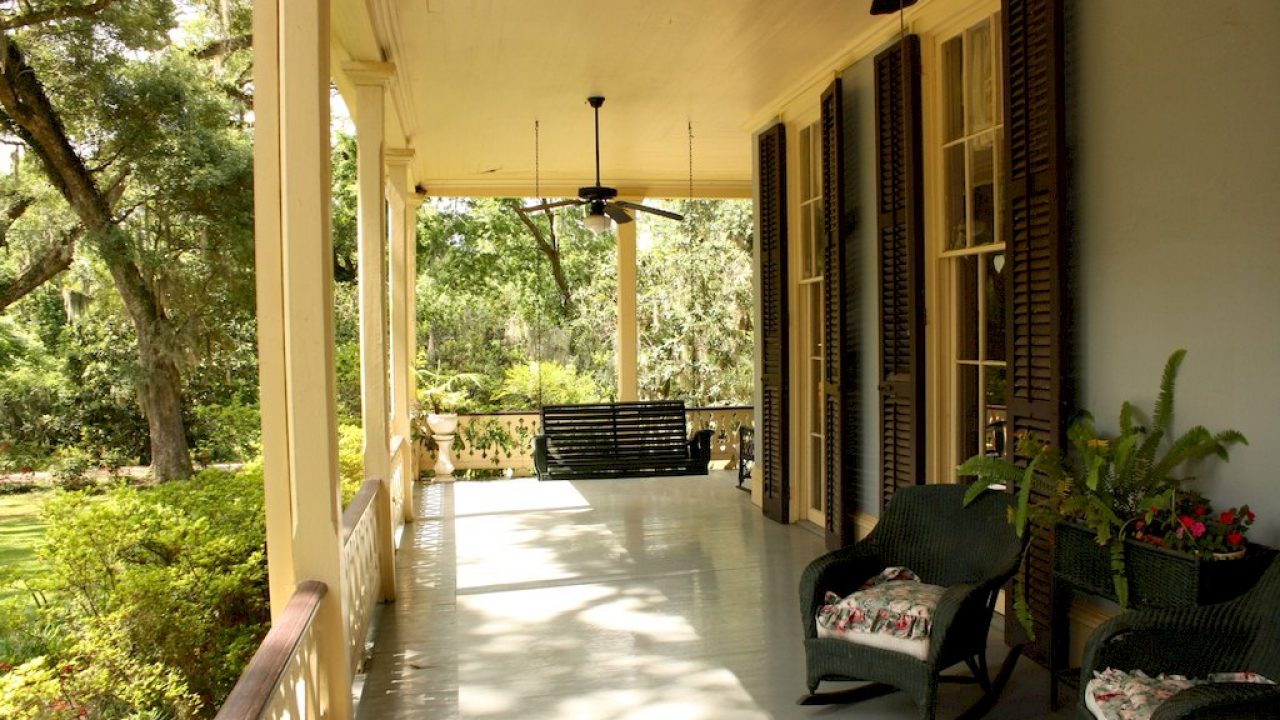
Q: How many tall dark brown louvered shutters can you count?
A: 4